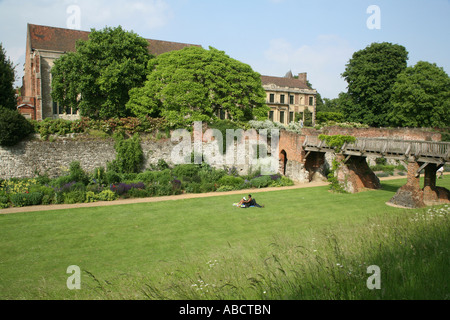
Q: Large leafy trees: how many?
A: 4